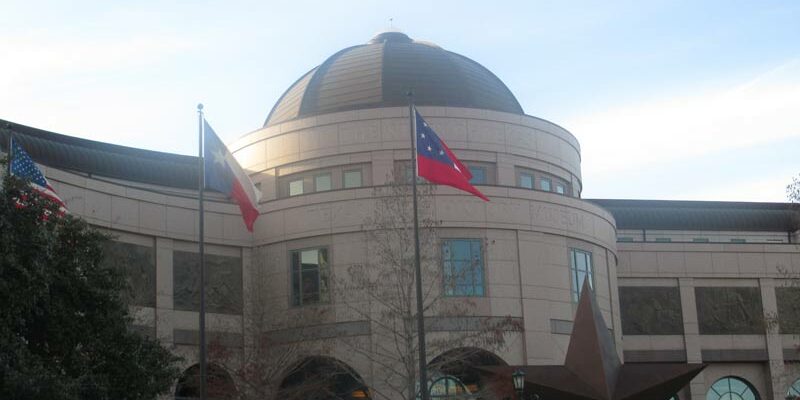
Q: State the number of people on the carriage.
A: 0